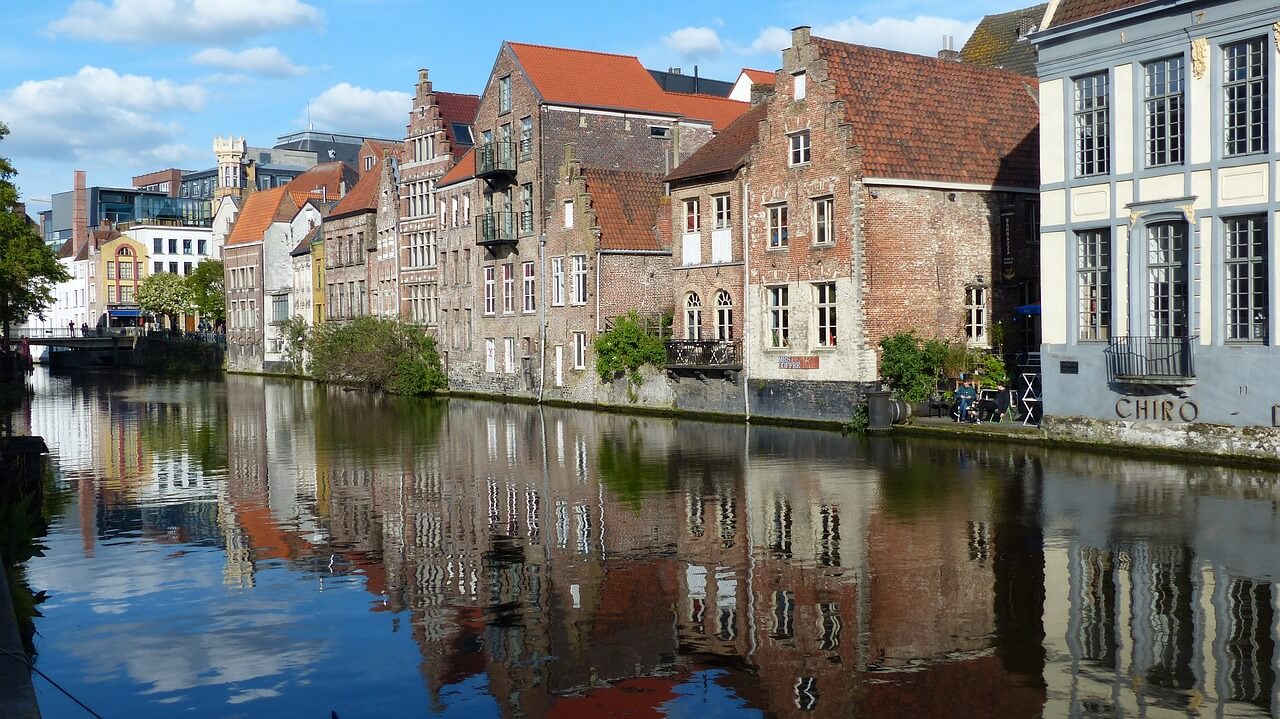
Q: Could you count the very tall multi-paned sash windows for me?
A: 6